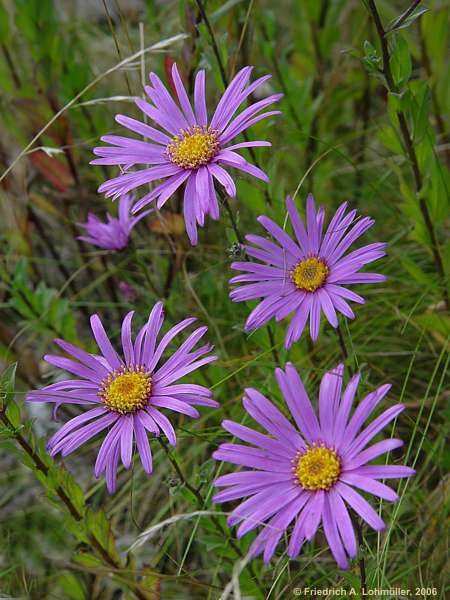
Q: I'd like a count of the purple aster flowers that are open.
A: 4